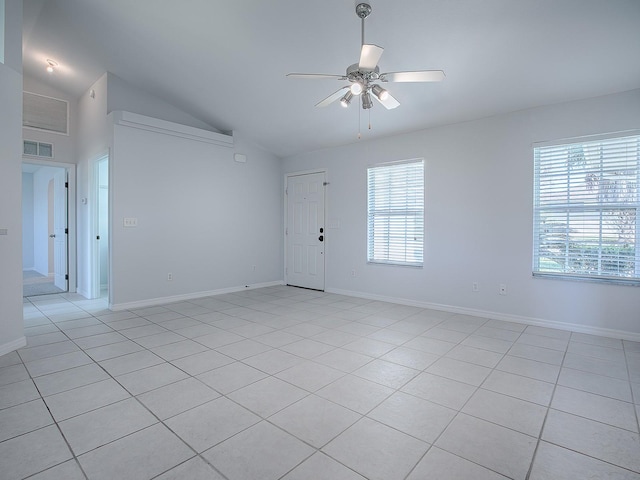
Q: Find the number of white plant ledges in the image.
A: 1